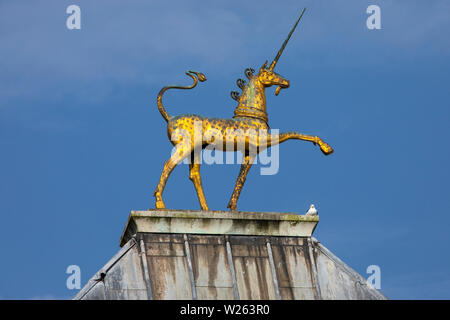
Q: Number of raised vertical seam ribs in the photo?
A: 5